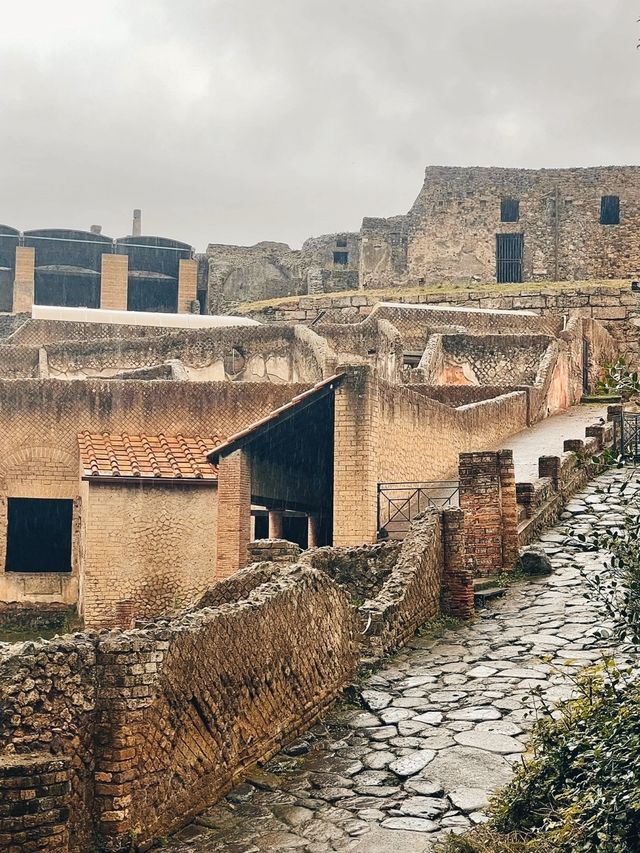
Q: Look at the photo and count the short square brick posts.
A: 5